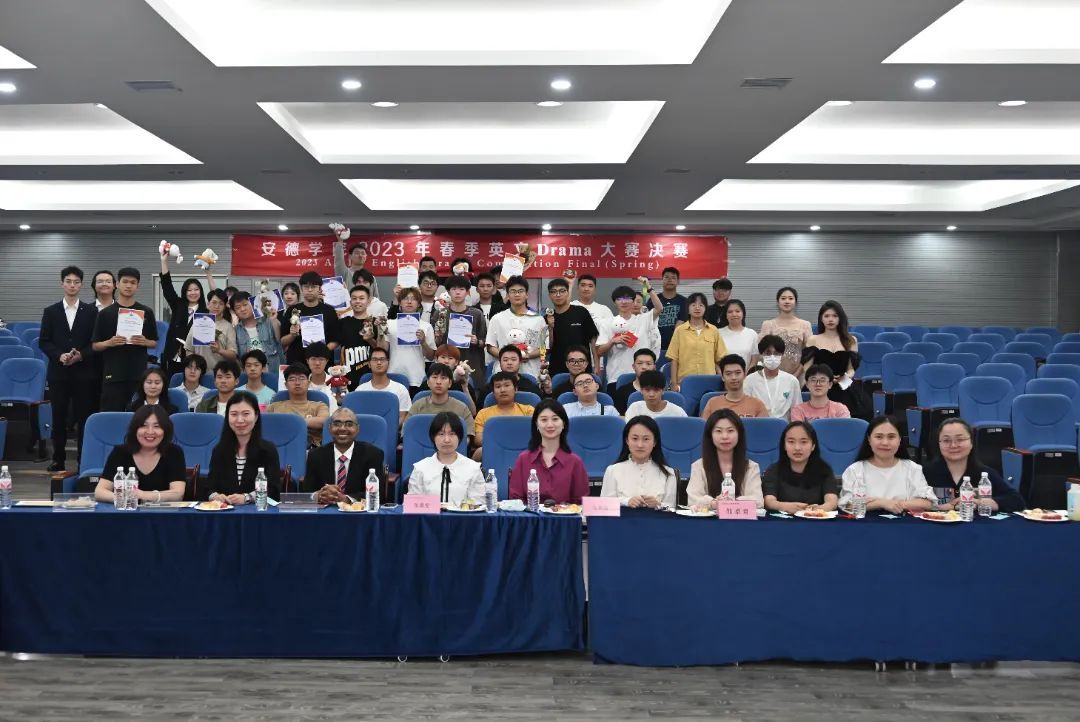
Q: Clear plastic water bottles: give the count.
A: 11